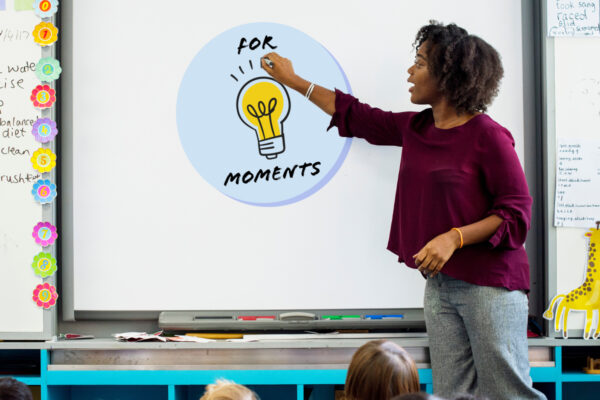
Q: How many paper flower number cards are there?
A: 10